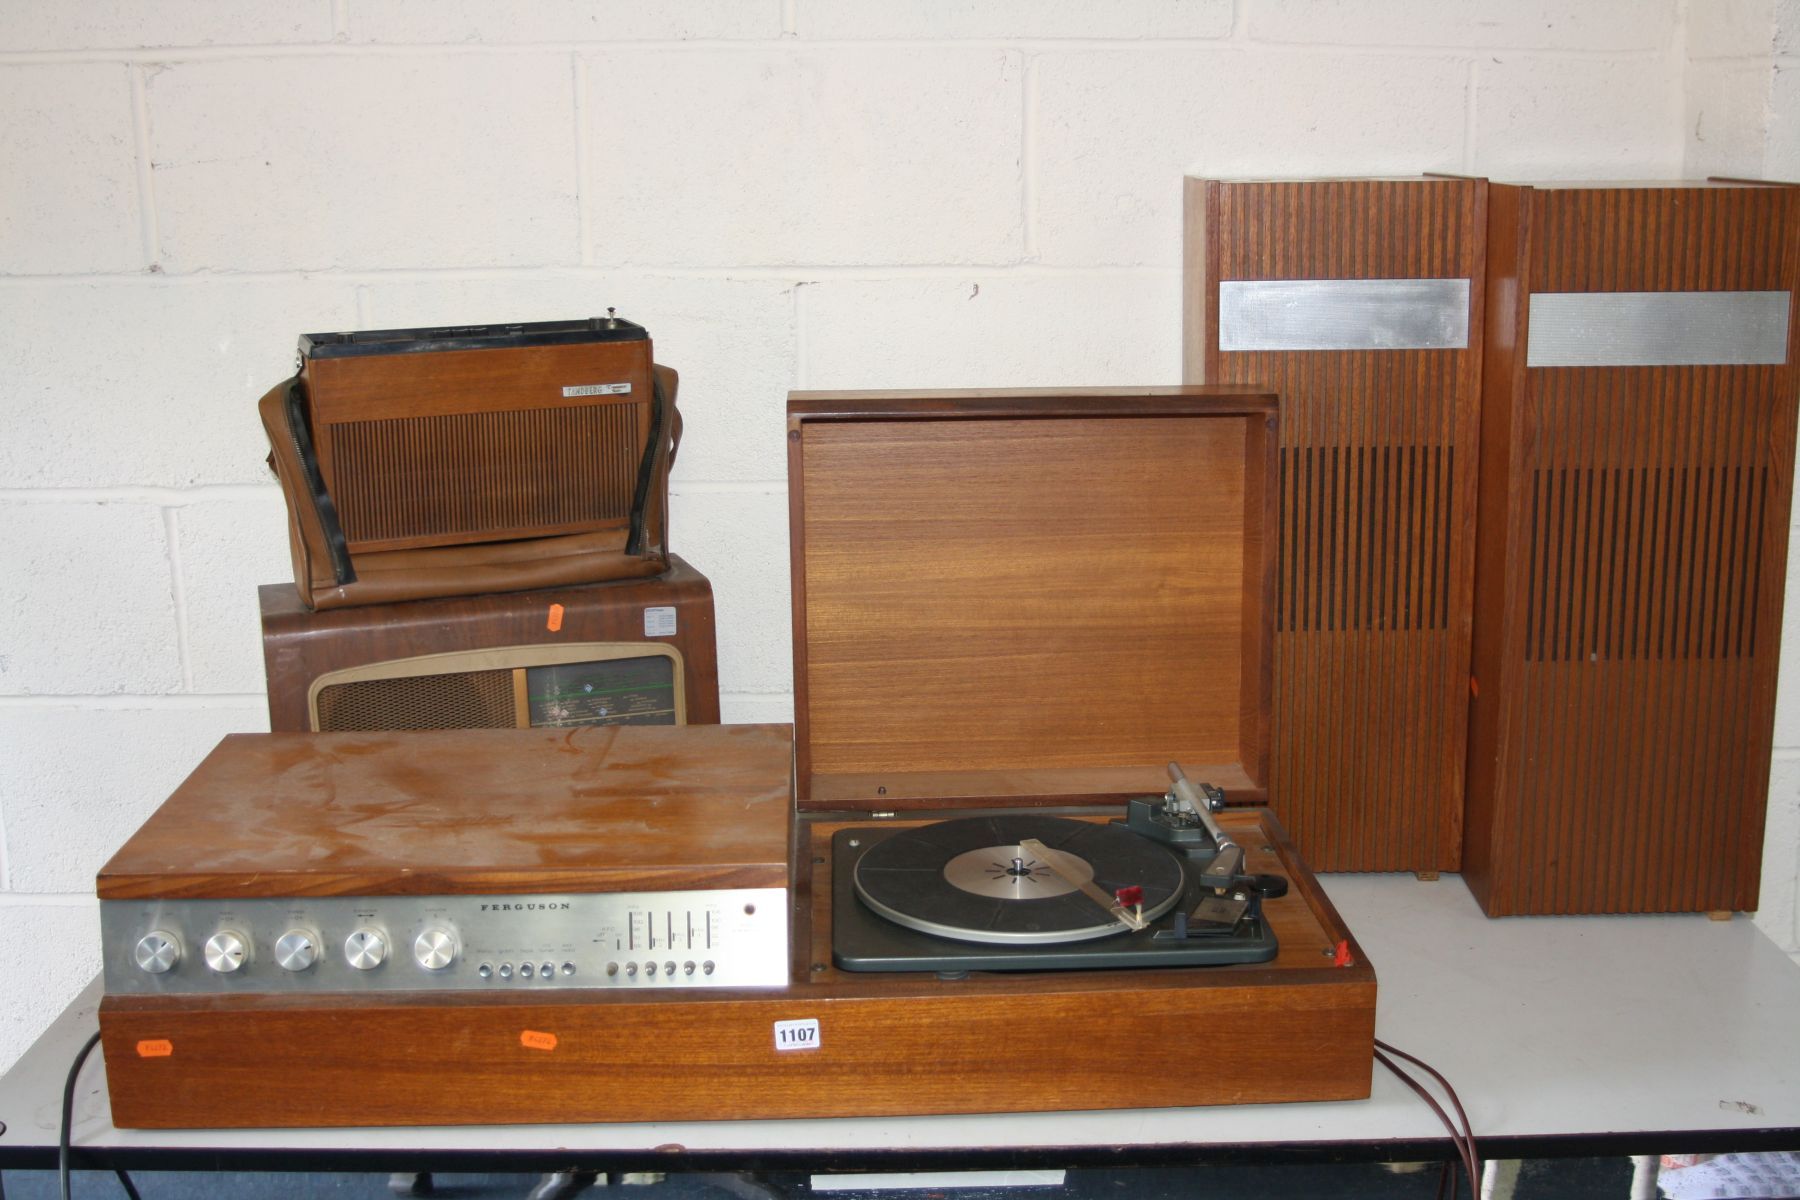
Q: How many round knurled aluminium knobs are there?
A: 5